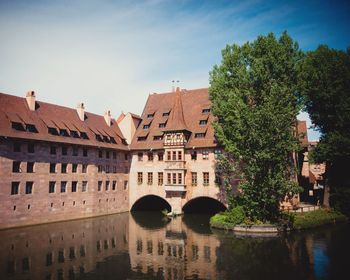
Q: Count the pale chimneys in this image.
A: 3